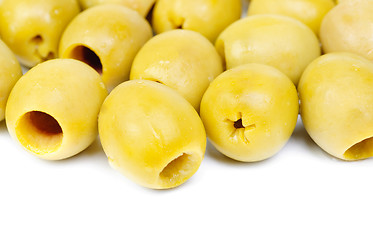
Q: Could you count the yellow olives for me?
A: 13